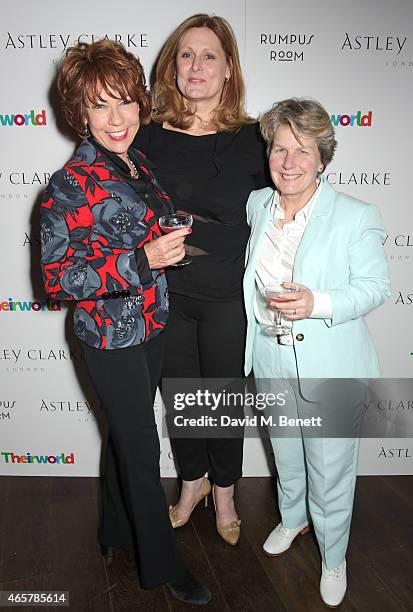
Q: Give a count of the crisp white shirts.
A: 1